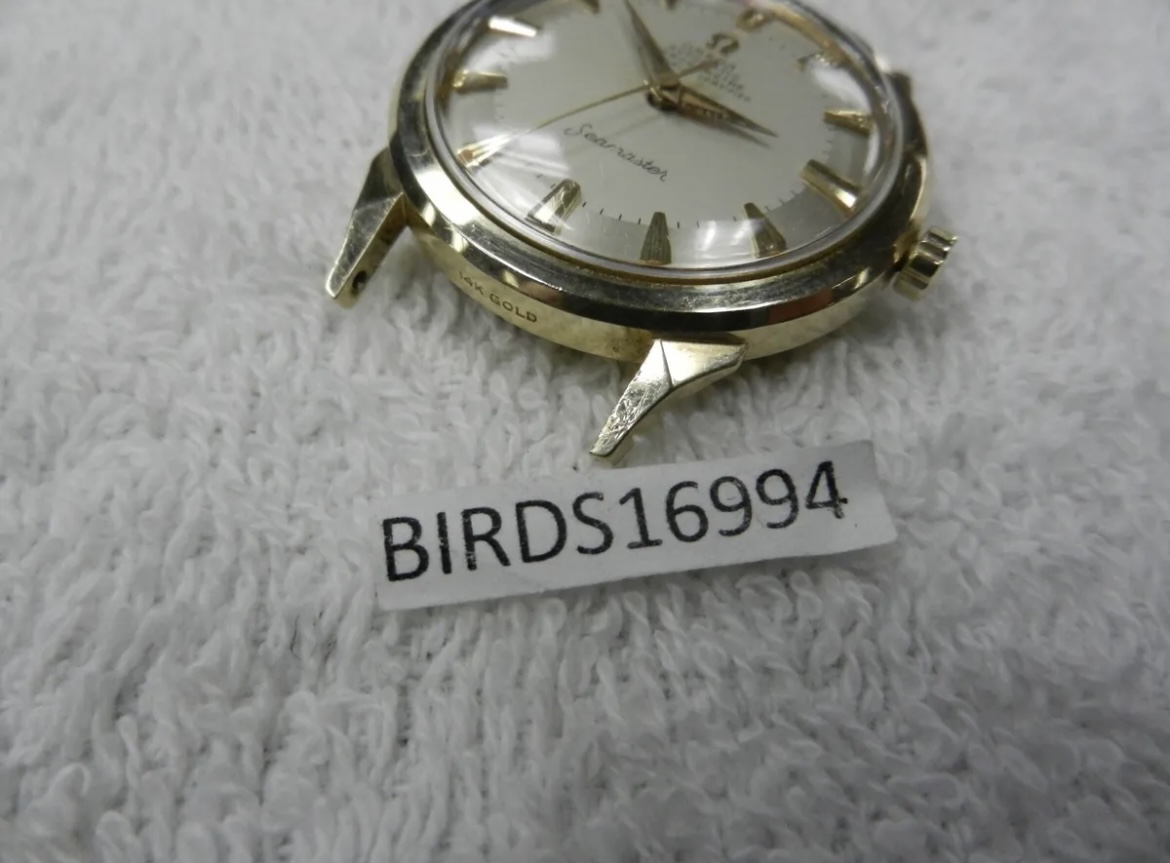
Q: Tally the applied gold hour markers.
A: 12